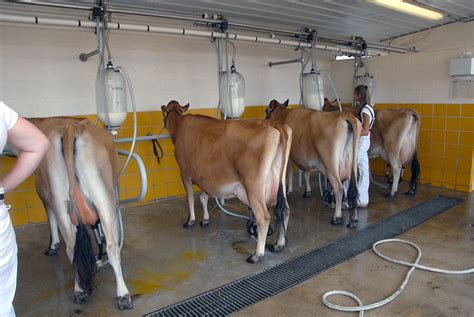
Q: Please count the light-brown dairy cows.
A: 4